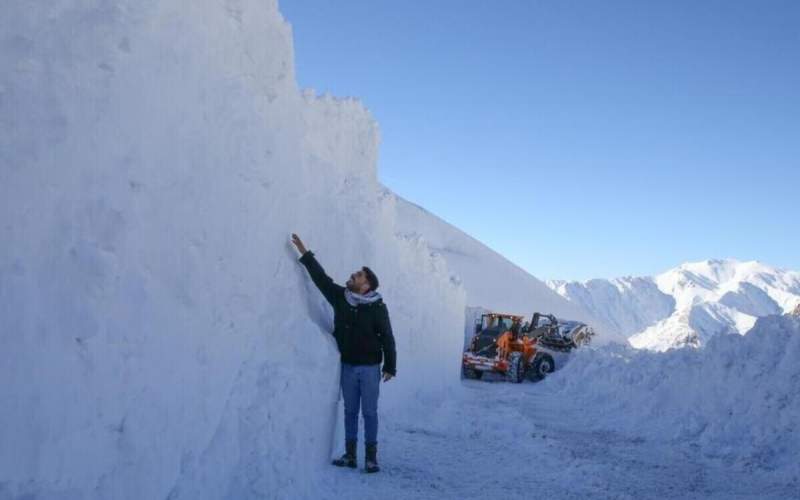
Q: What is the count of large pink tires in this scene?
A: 0